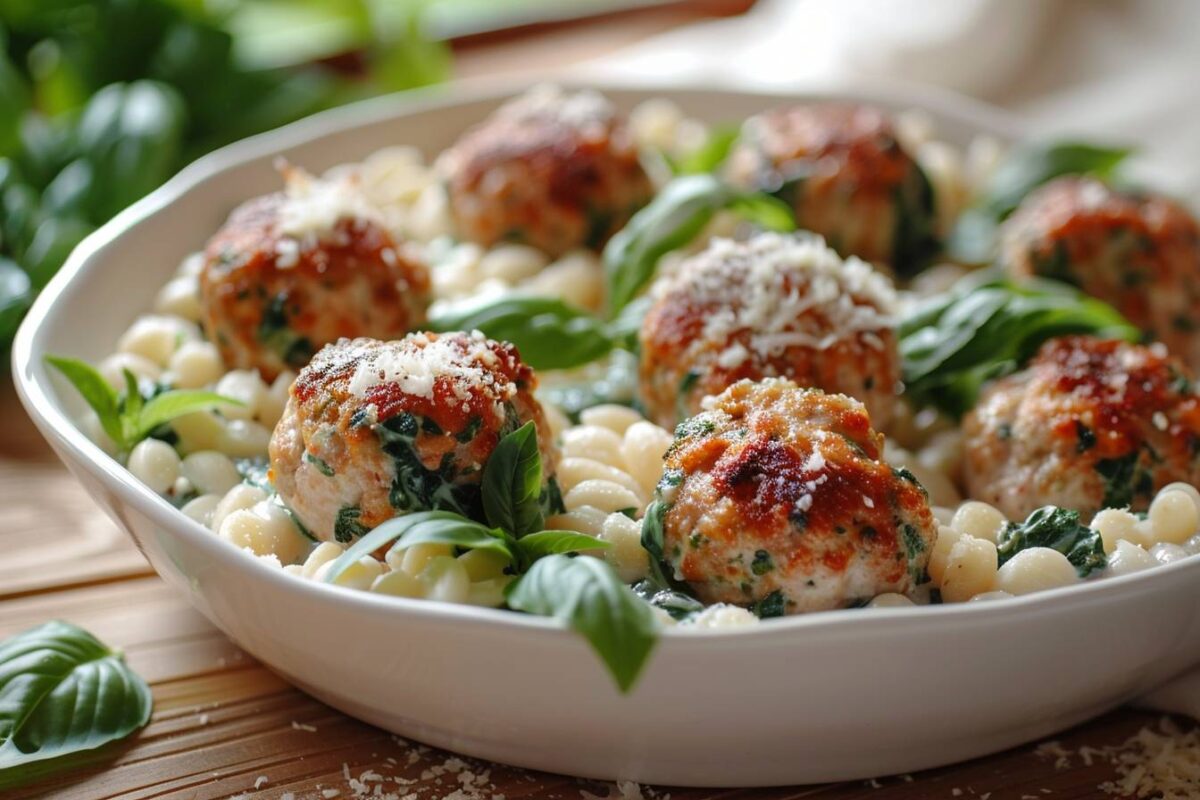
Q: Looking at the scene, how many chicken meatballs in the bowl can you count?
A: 8